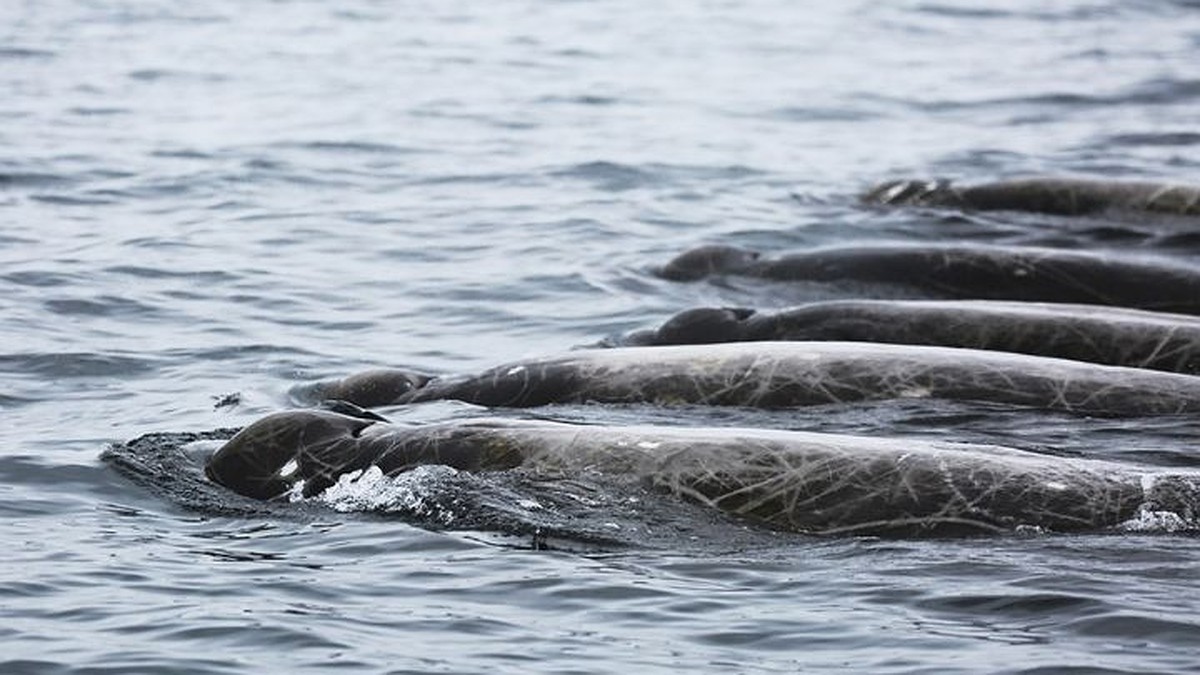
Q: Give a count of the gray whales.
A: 5